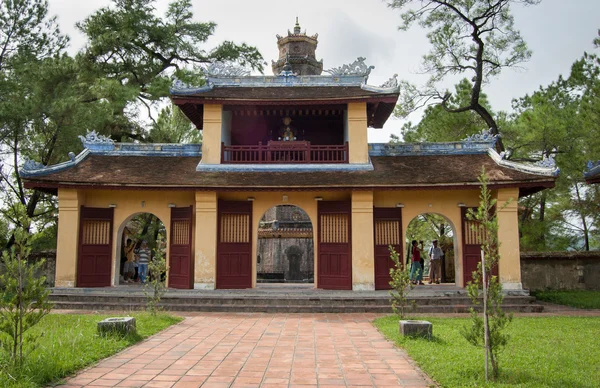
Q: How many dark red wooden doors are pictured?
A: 6